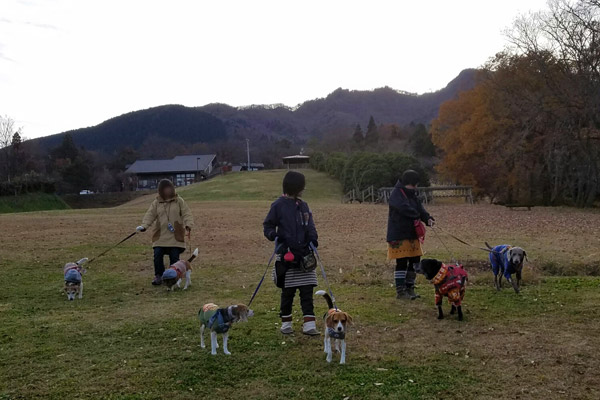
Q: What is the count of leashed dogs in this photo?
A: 6